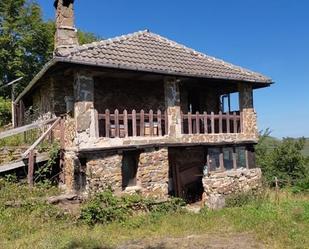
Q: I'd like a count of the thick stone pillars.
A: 3